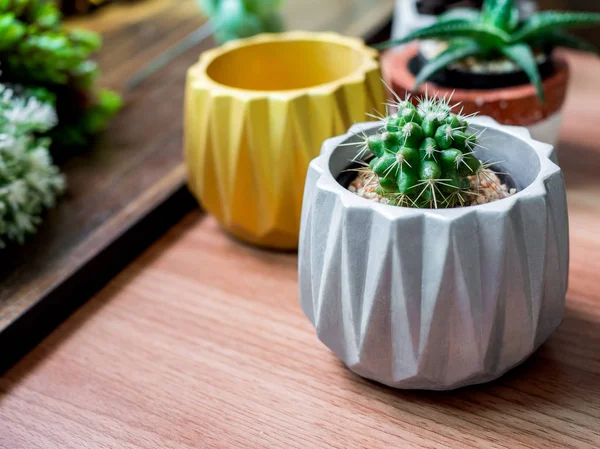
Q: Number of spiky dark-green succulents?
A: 1